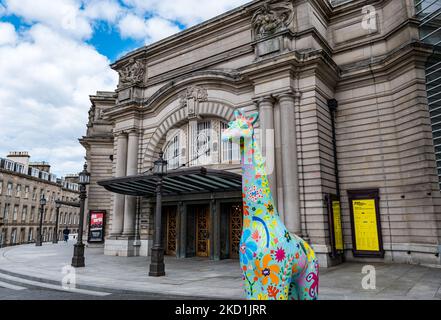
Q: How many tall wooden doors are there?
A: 3